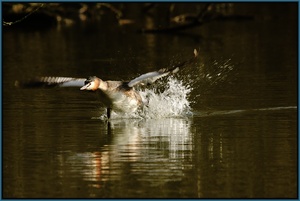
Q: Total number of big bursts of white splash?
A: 1